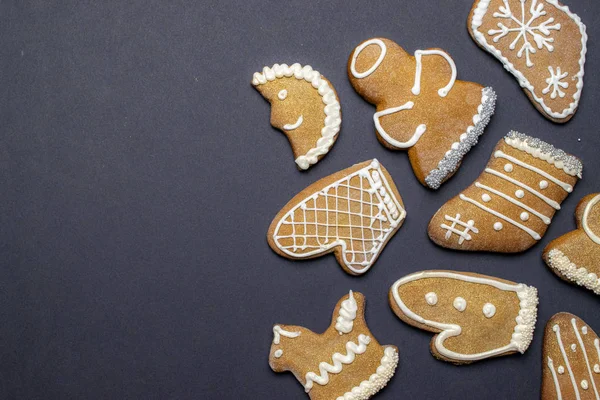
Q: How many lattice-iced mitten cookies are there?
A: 1